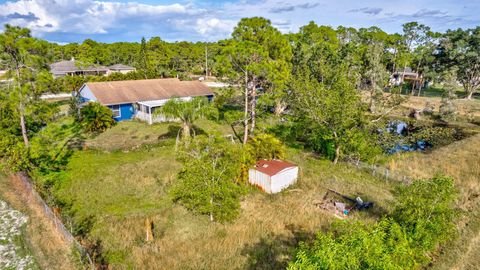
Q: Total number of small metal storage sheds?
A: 1